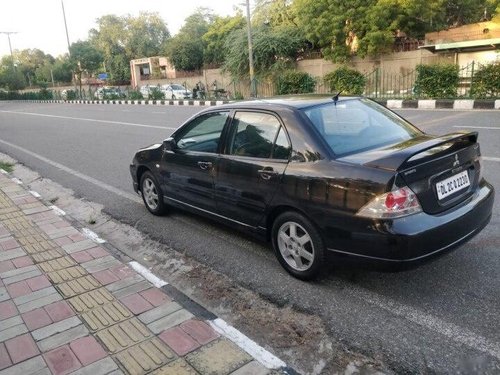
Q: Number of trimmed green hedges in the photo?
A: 4